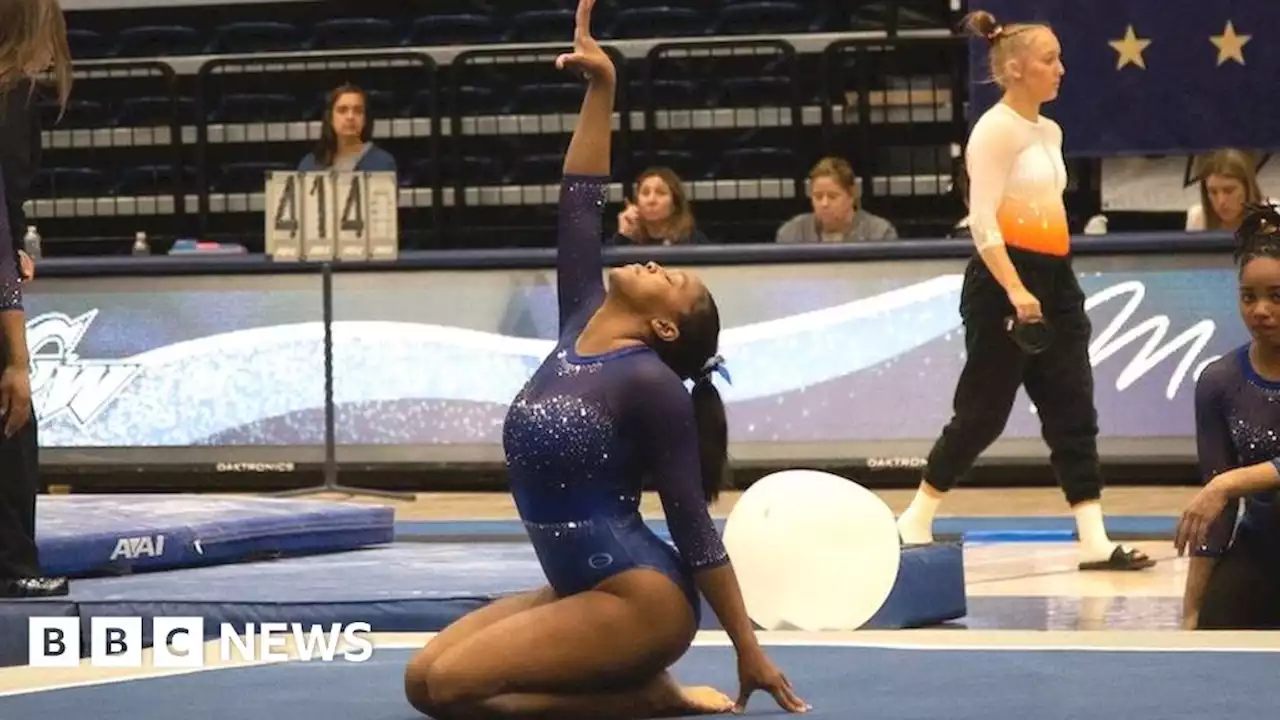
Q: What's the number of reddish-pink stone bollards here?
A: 0